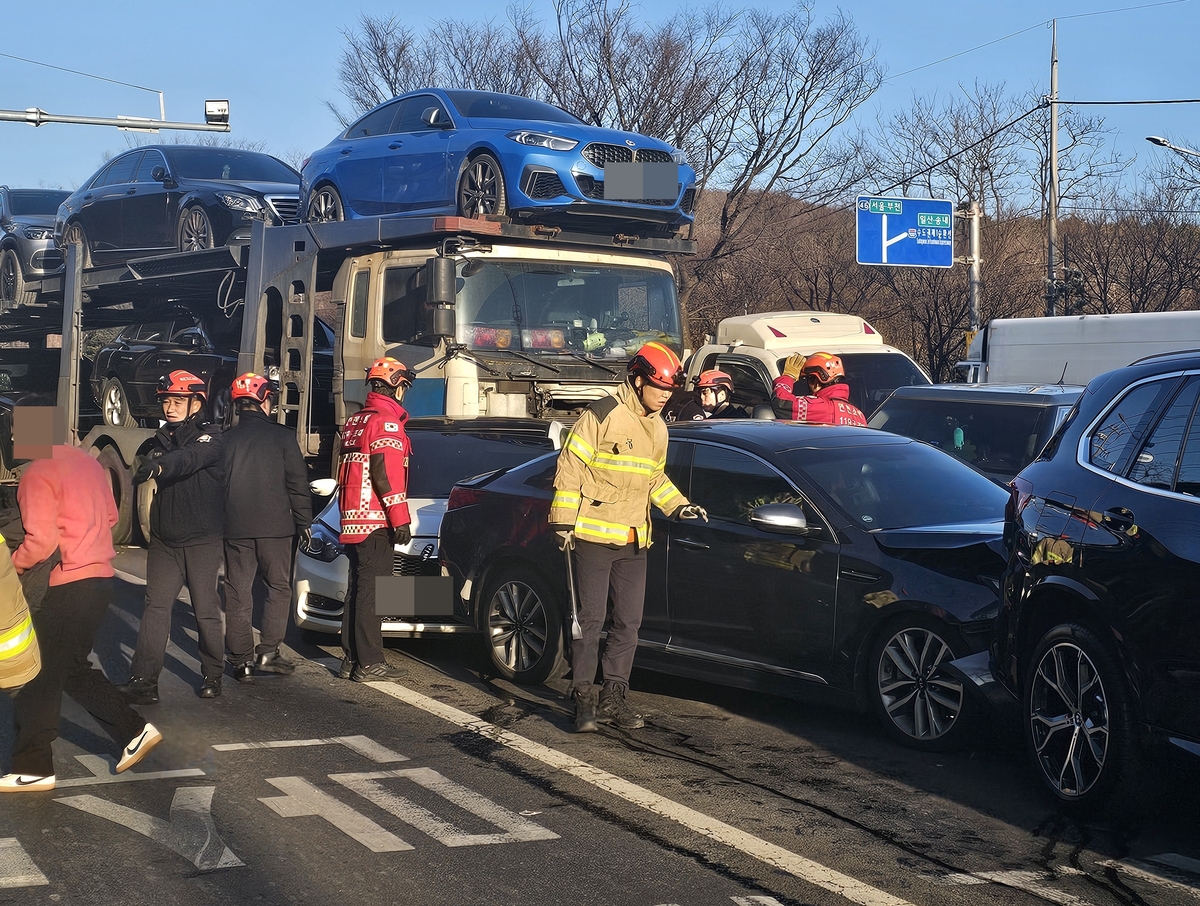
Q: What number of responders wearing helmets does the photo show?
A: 6